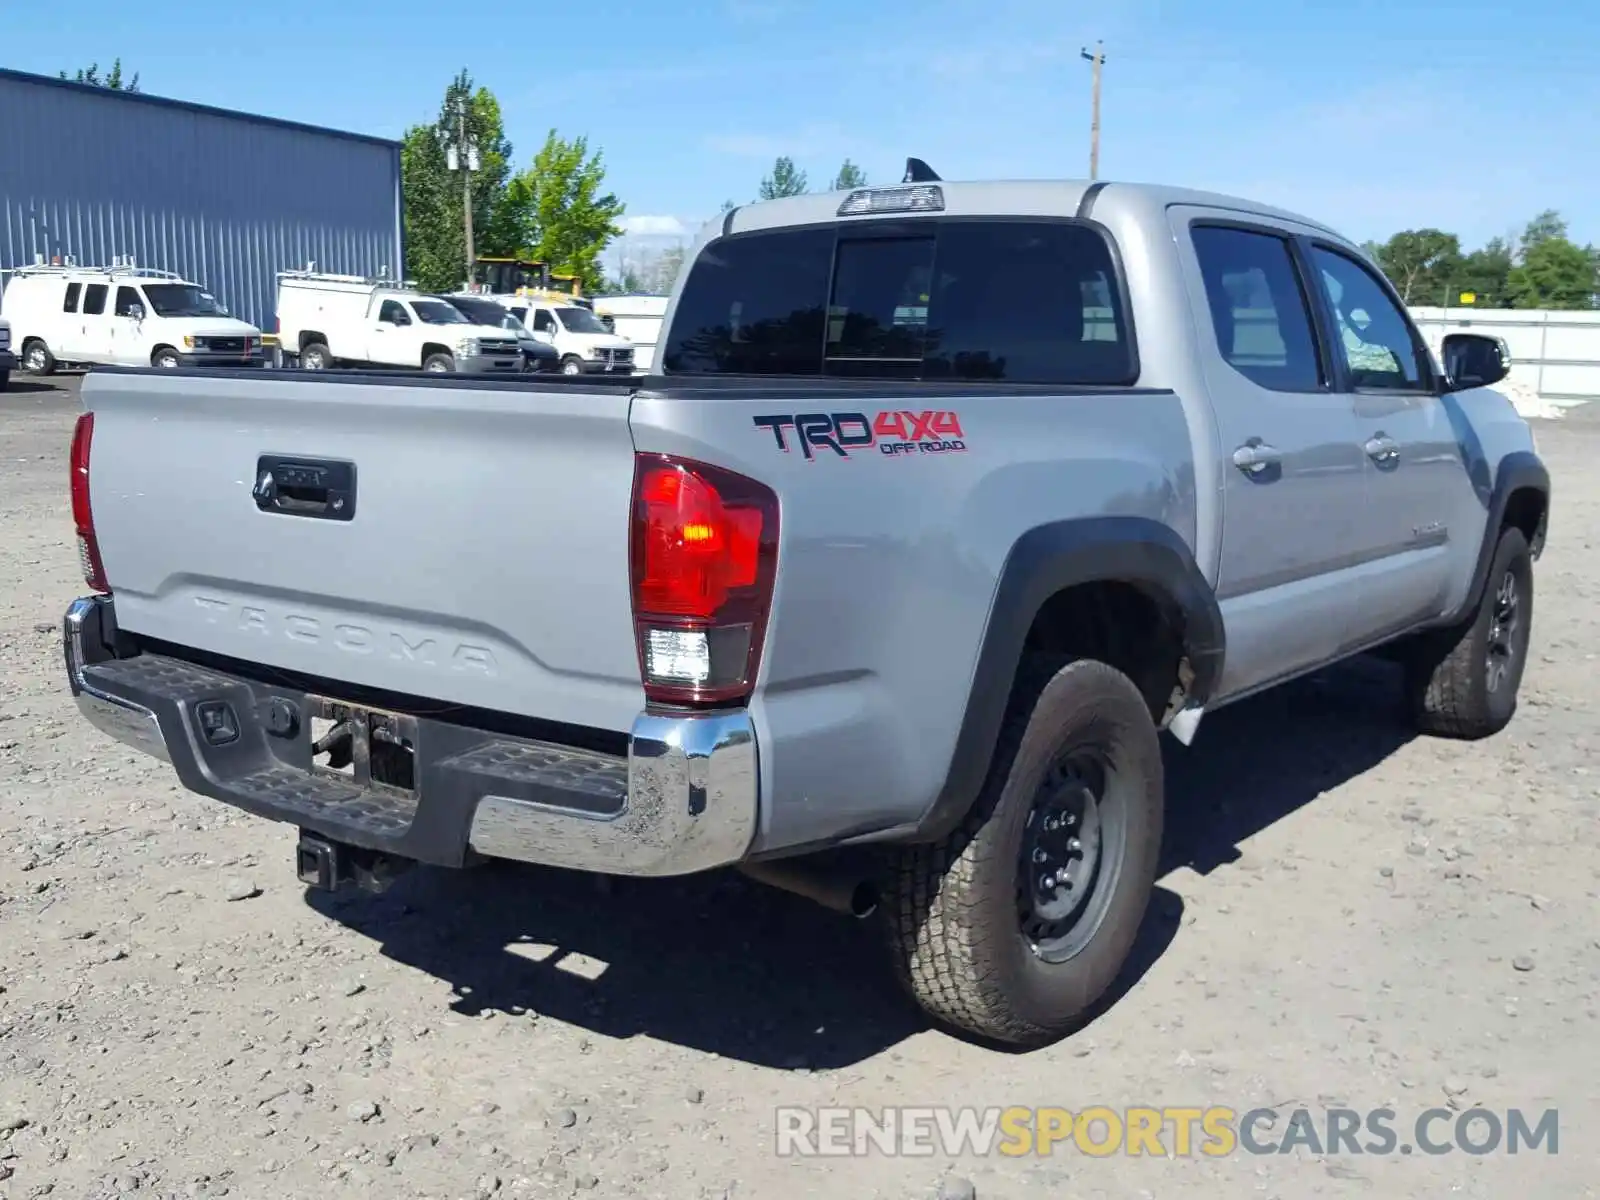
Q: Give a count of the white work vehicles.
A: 3